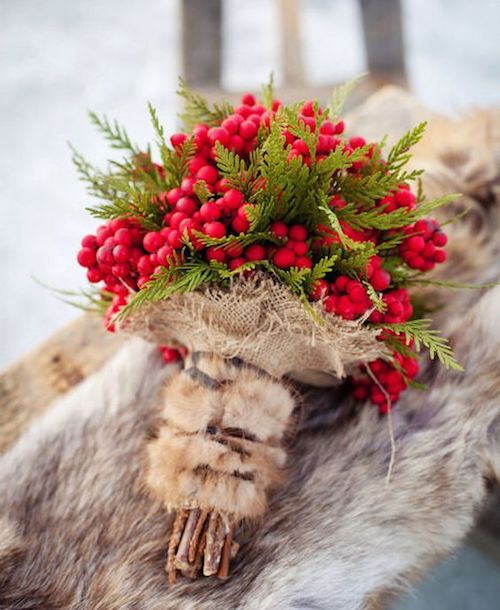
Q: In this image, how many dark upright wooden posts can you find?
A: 2